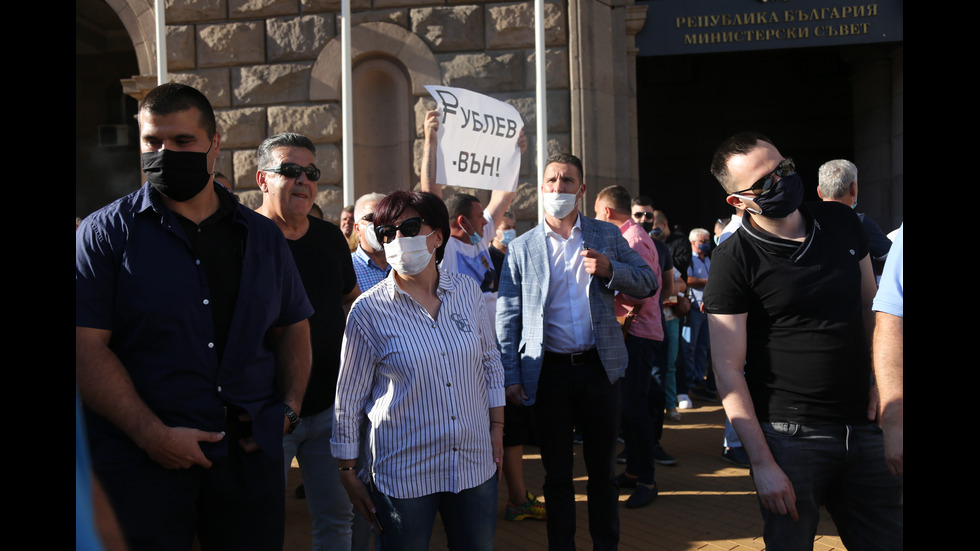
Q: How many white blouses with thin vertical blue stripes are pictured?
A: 1